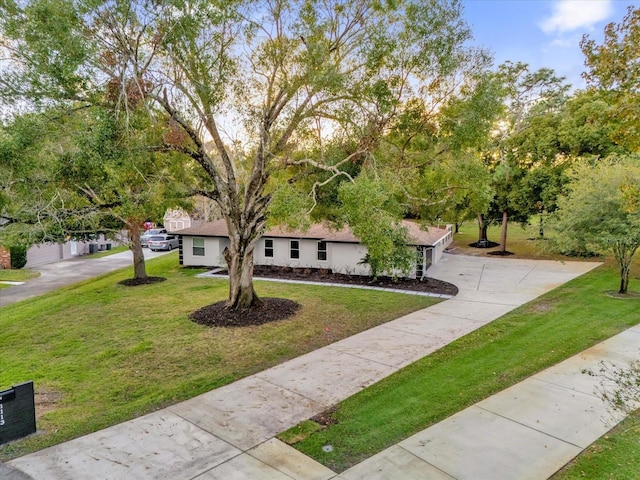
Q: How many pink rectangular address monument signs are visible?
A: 0